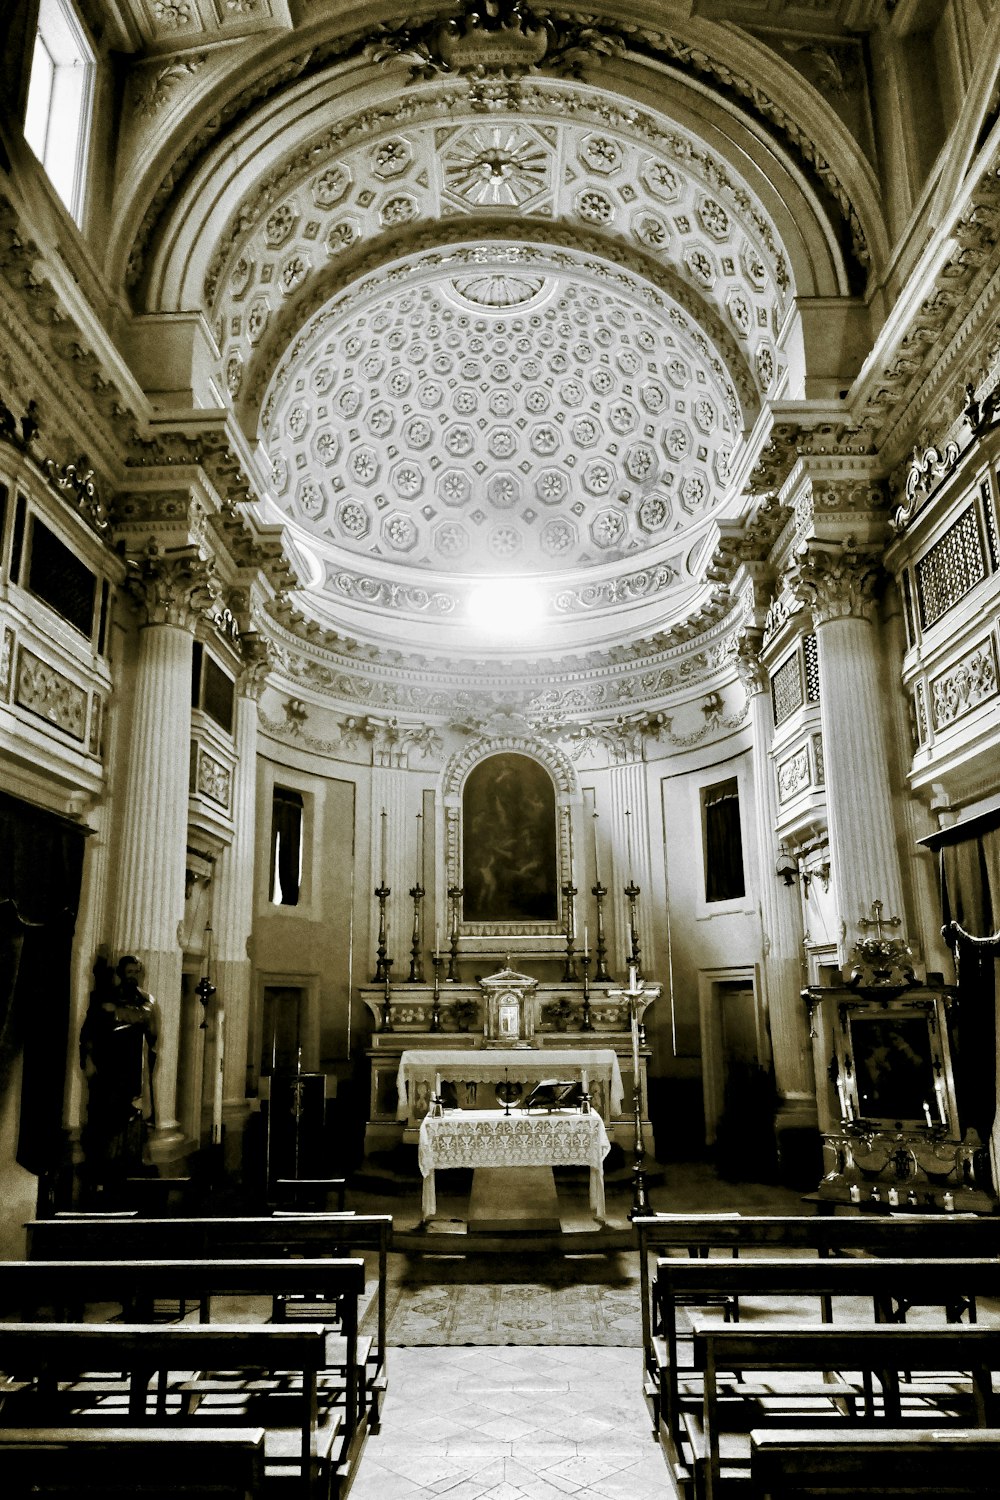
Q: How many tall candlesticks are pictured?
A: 6